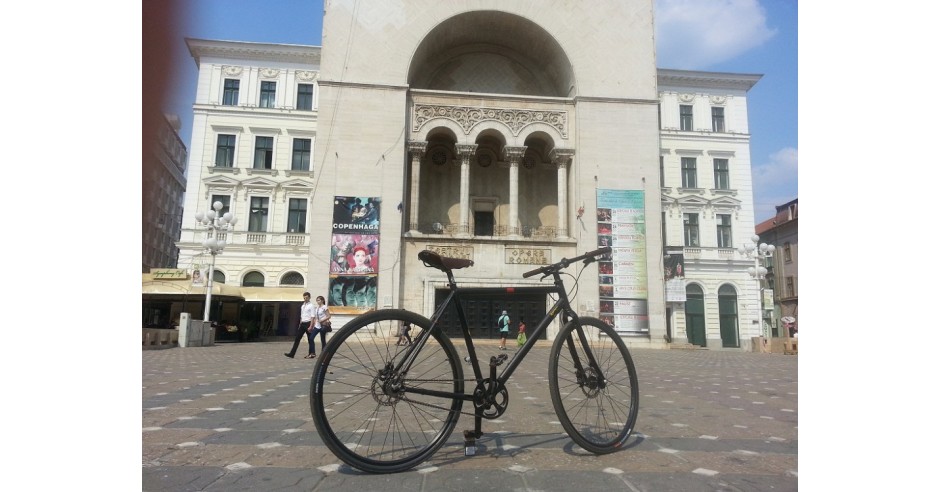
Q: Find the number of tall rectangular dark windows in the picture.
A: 15